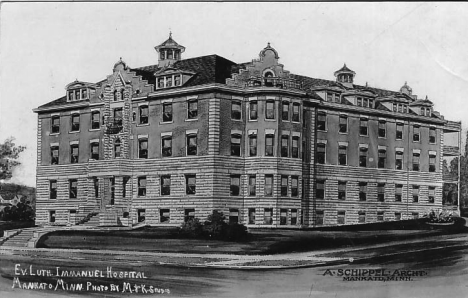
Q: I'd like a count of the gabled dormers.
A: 6